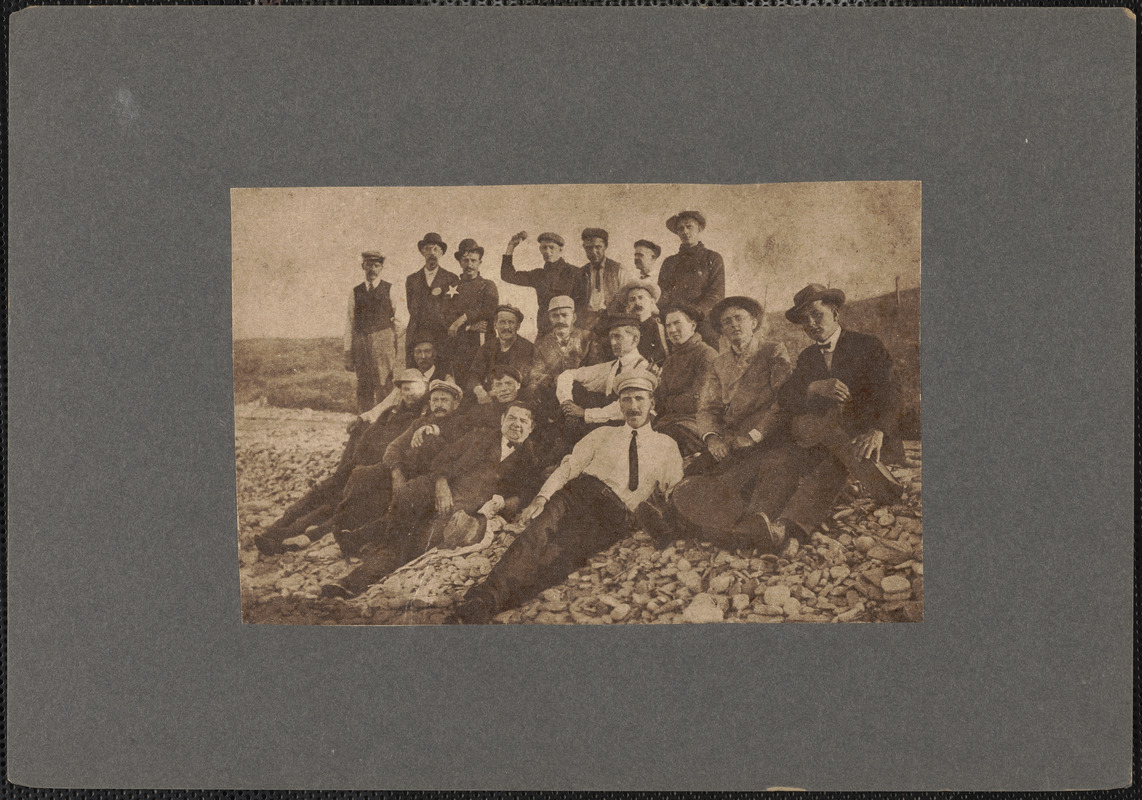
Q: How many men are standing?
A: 7